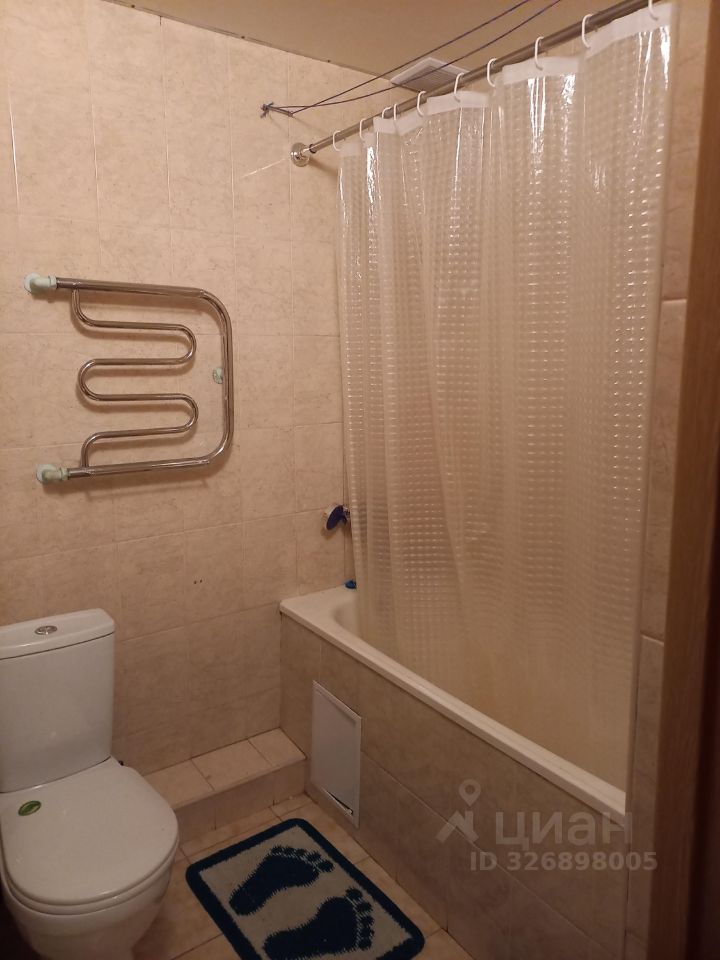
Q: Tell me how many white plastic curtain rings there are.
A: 10